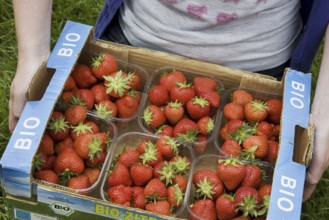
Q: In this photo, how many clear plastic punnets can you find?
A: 6